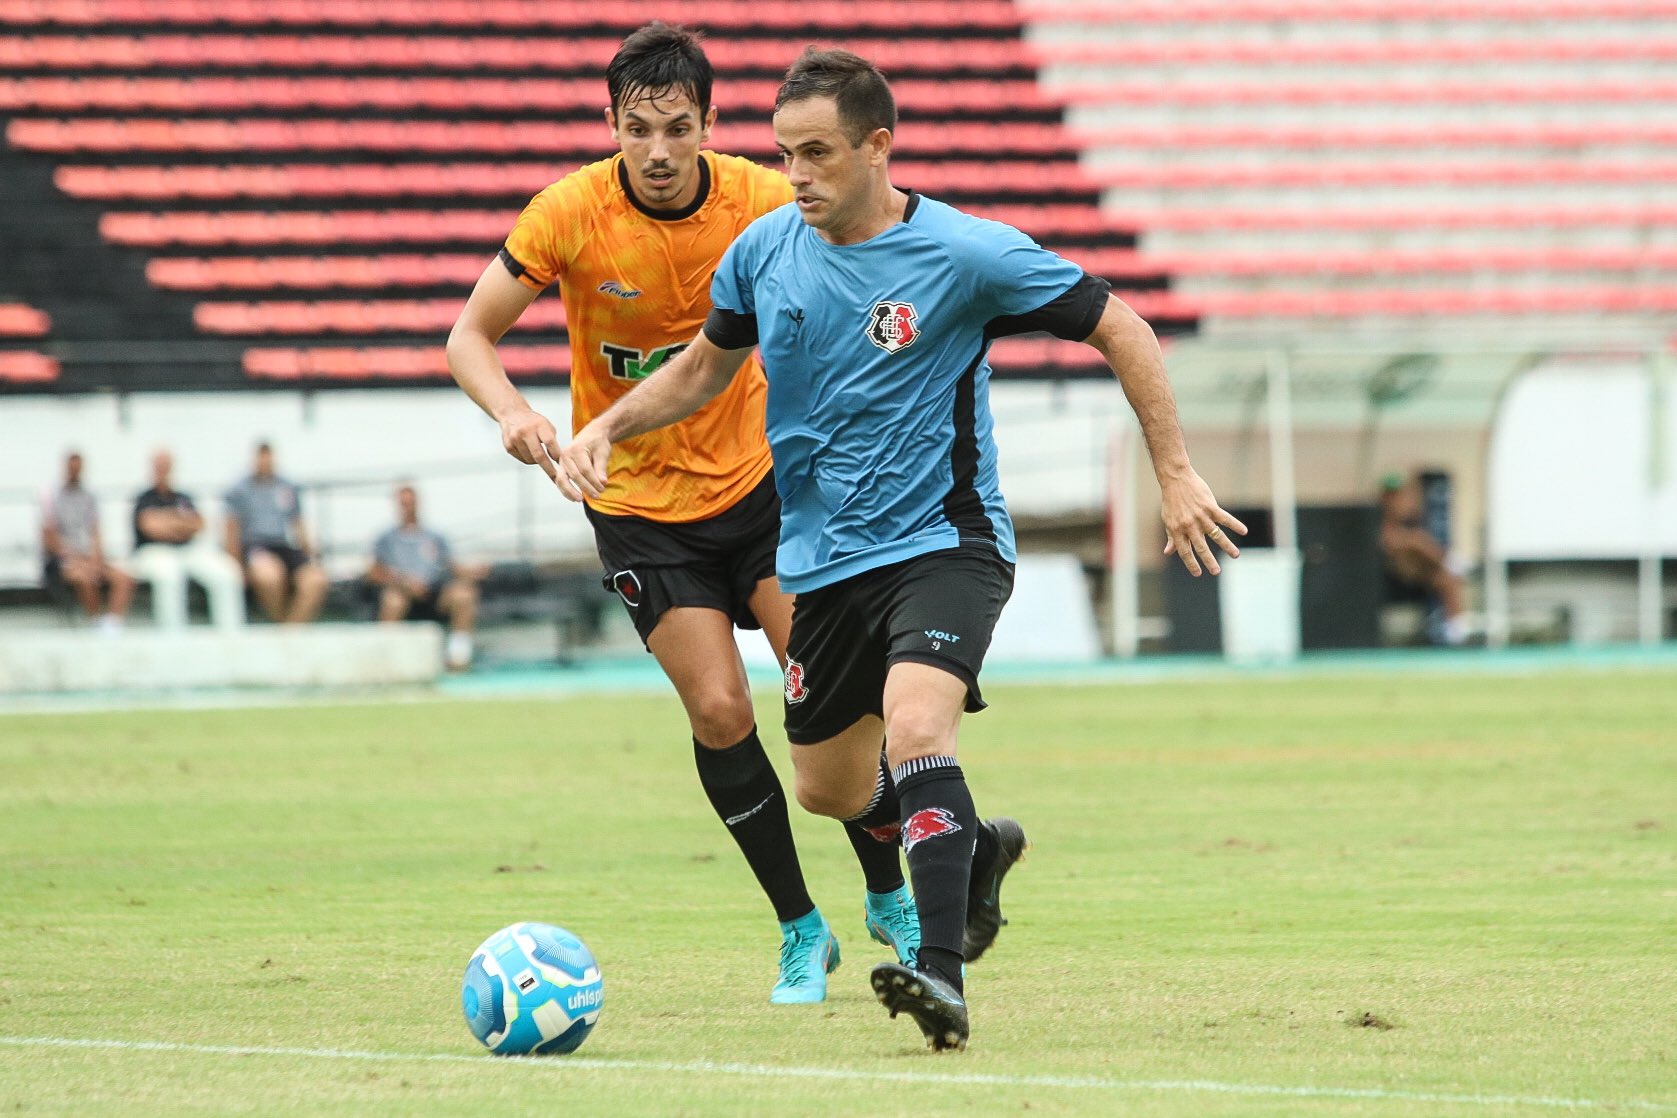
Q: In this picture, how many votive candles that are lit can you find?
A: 0